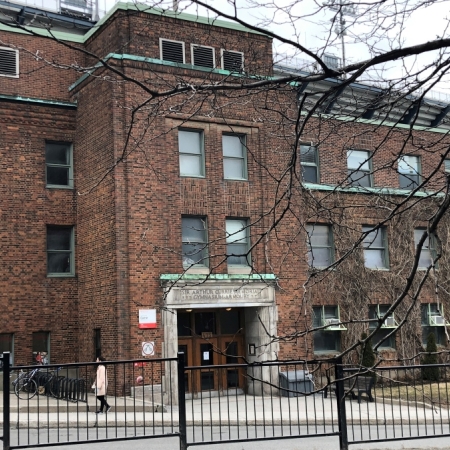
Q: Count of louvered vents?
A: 4